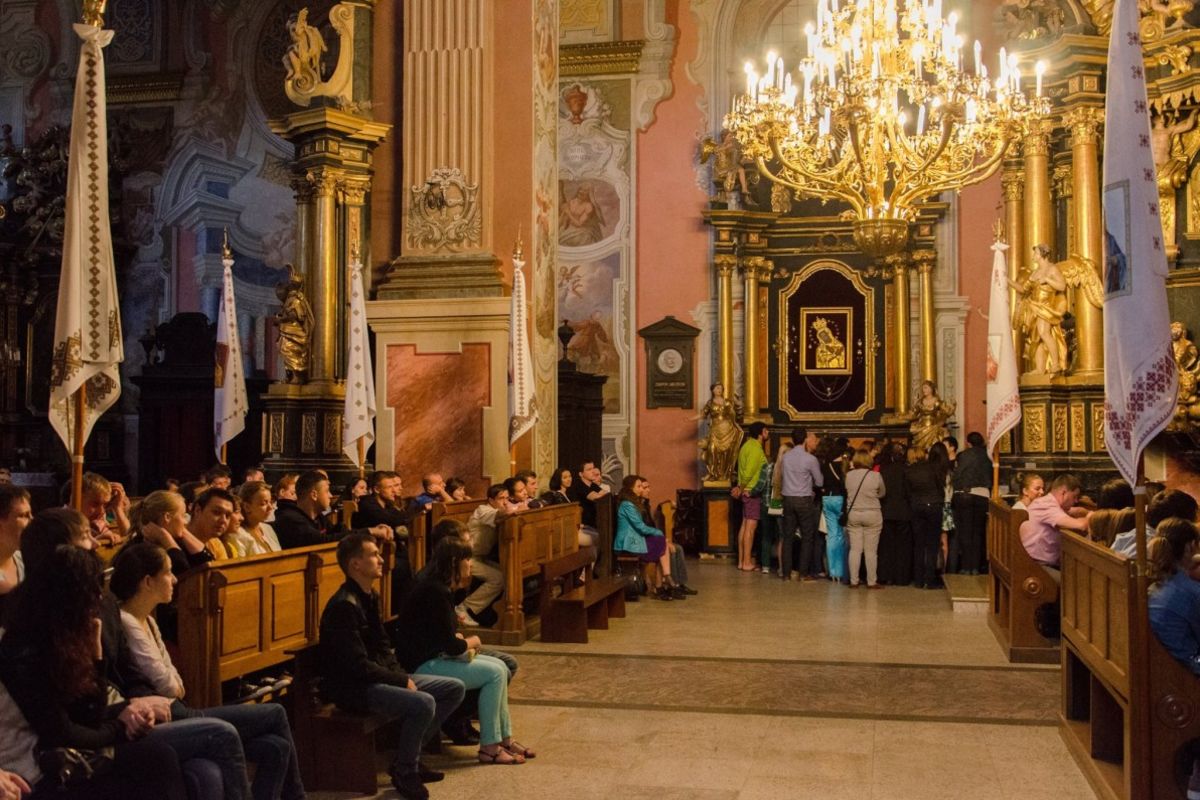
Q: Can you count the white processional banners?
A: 6